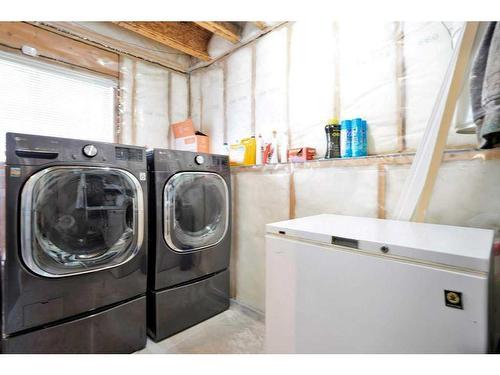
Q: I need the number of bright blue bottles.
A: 3